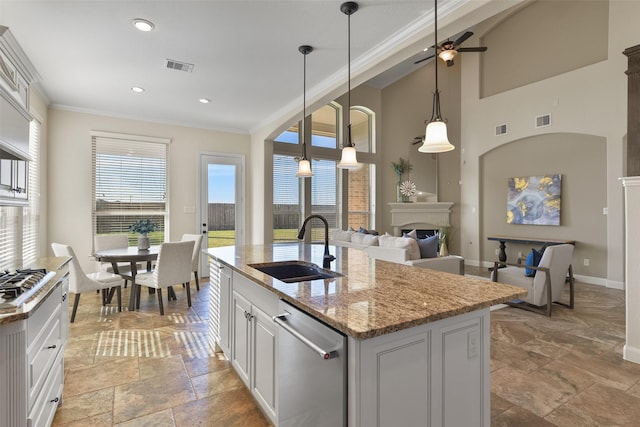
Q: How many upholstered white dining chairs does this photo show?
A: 4